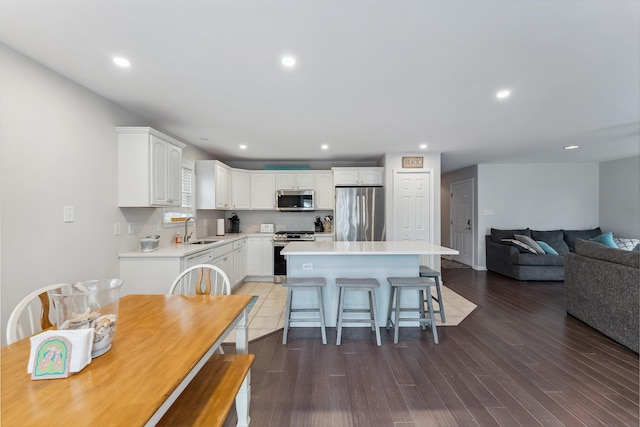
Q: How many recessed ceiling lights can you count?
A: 7